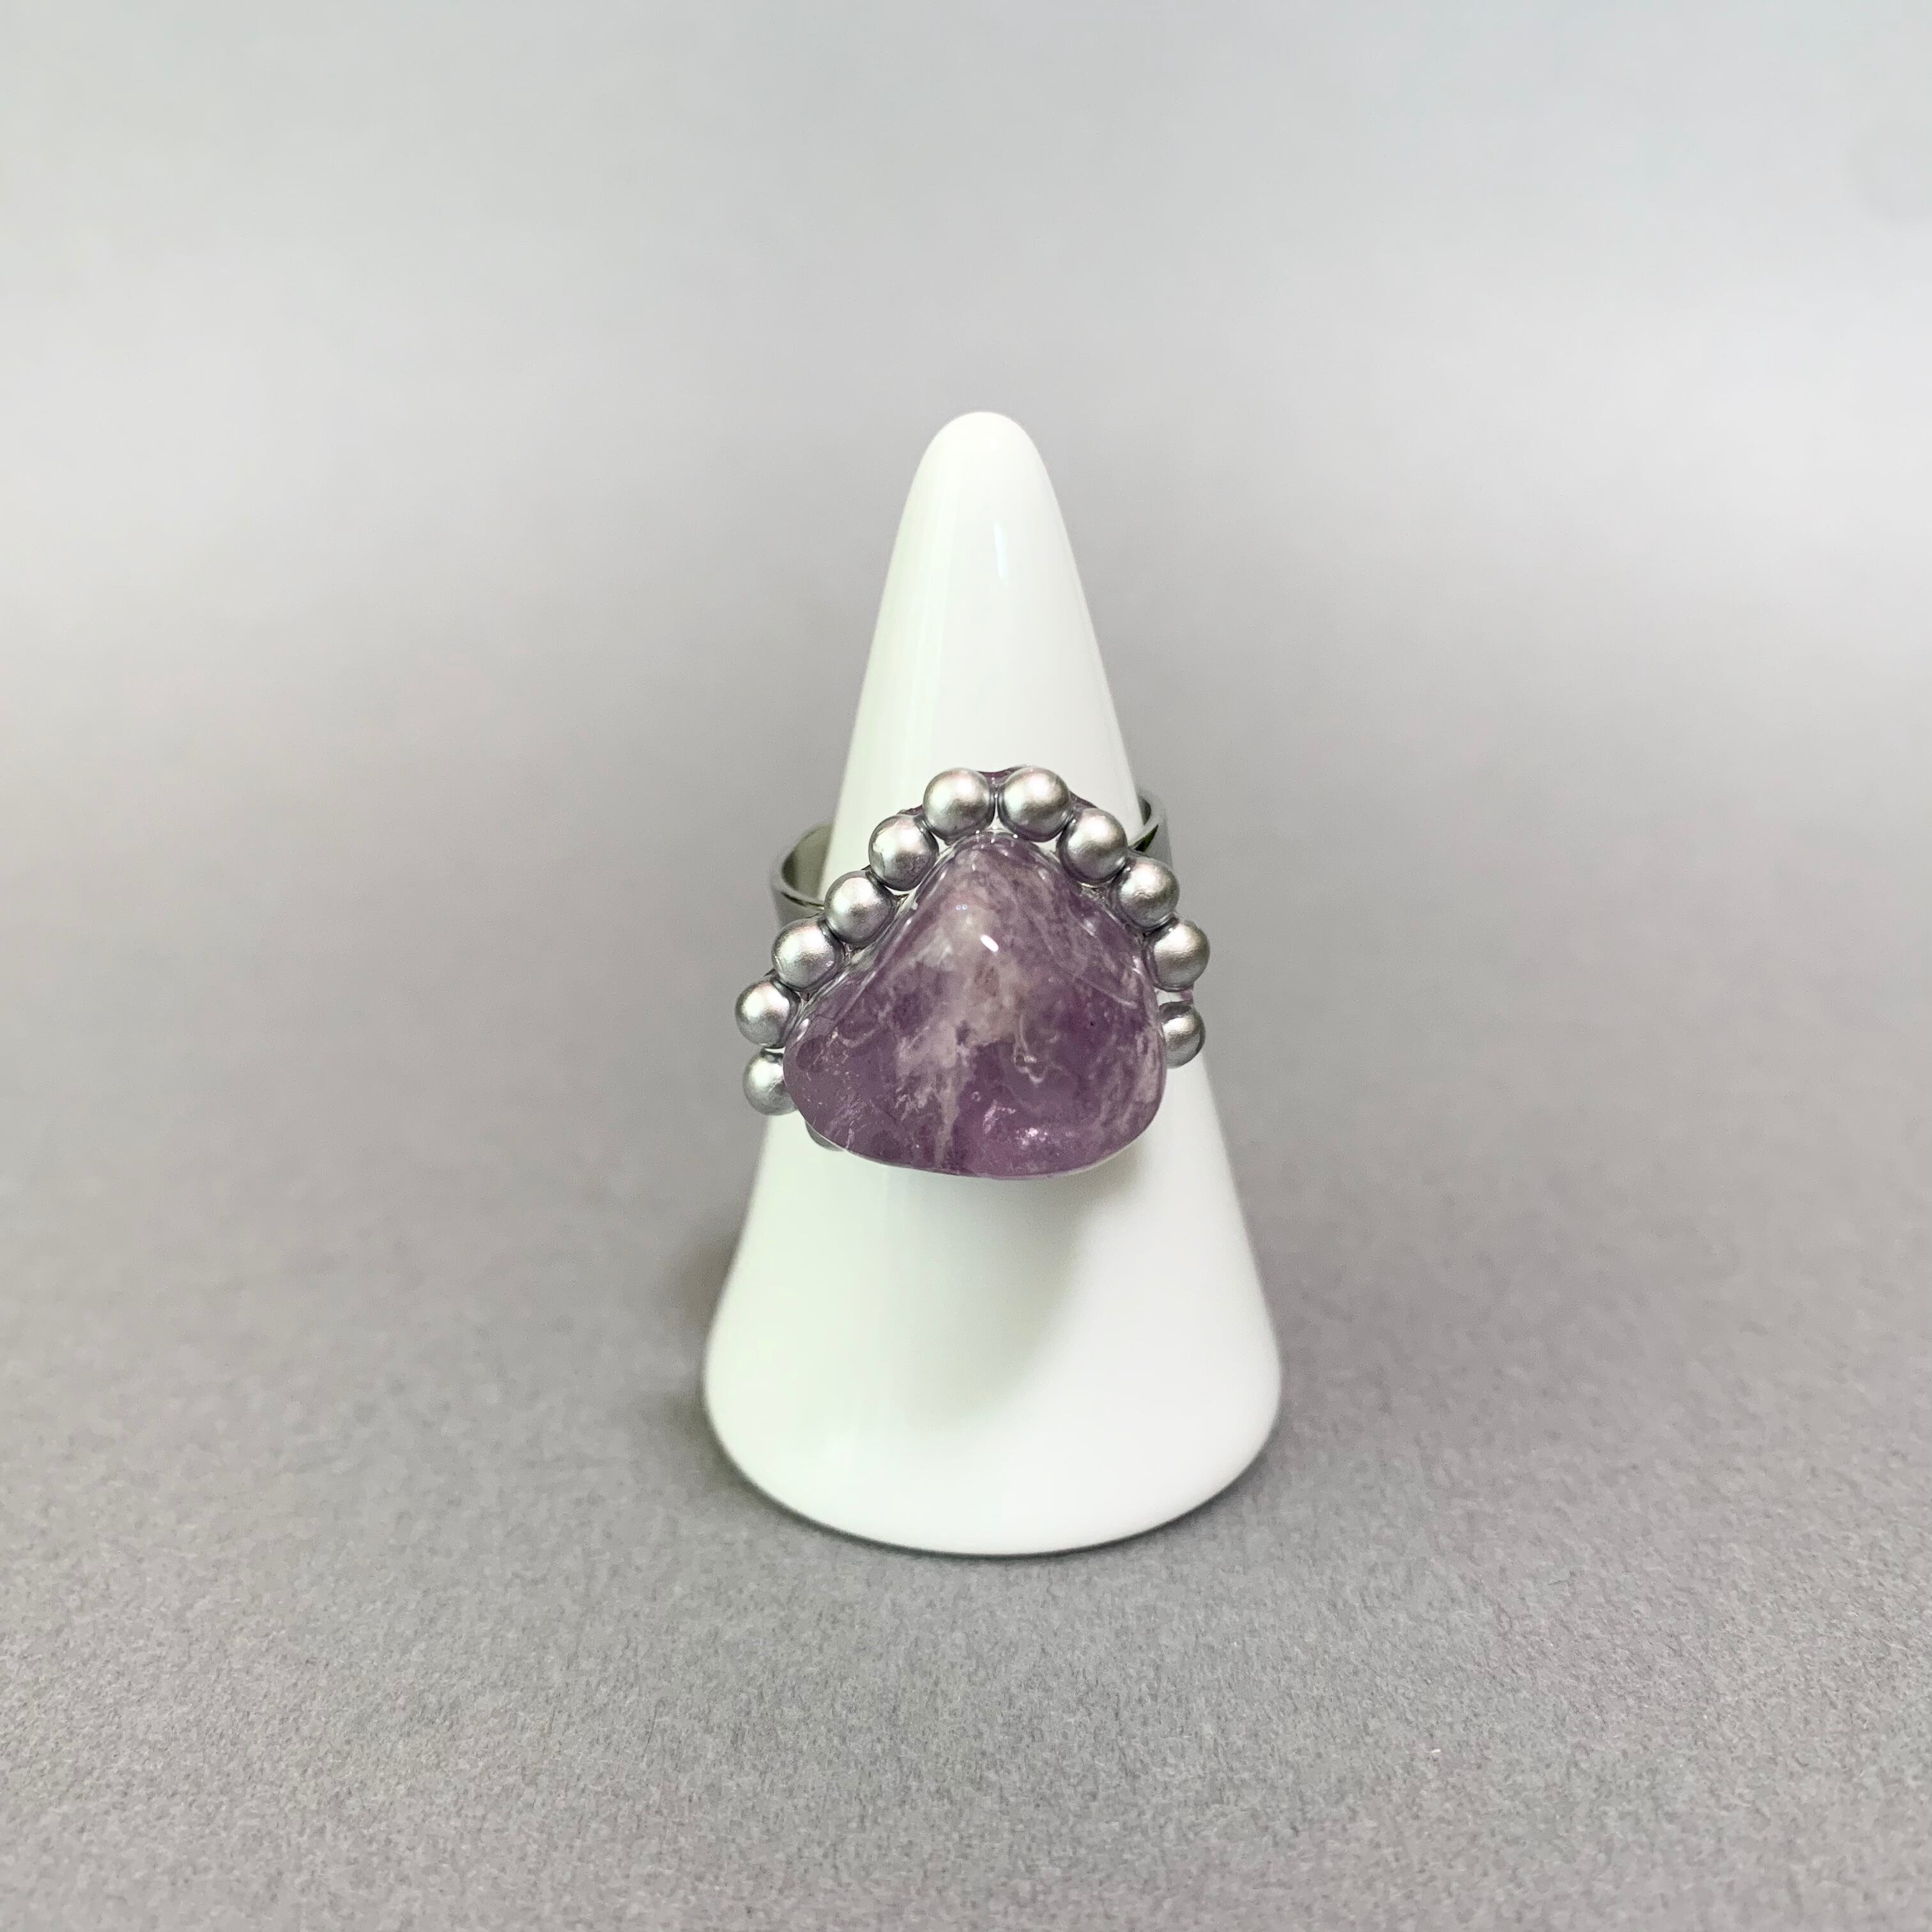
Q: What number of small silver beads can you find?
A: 11